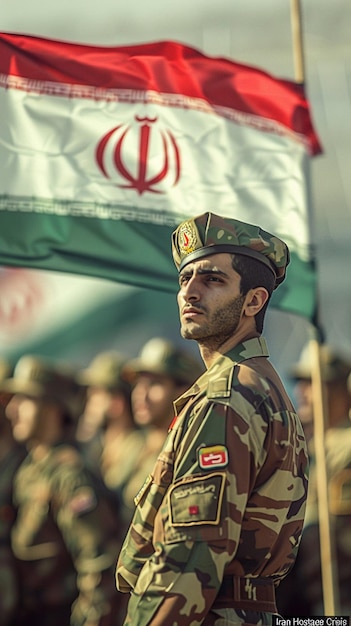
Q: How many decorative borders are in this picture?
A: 2